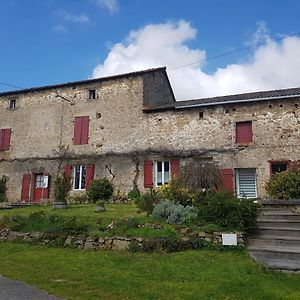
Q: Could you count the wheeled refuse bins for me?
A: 0